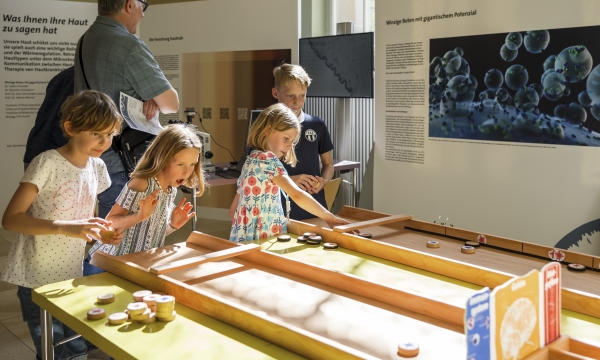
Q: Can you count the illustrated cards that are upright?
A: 3